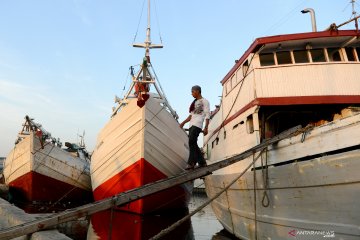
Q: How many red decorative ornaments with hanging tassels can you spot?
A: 0